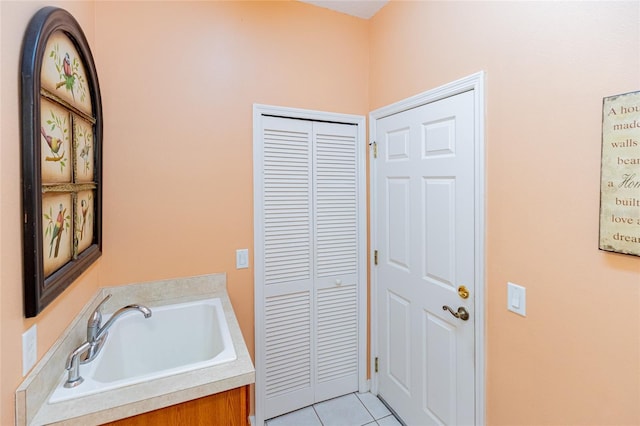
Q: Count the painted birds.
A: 5